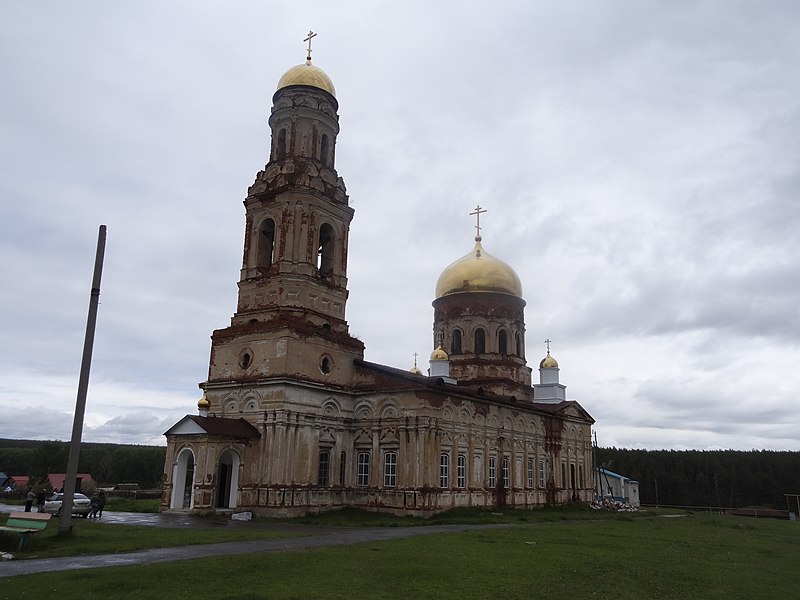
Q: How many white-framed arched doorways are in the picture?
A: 2